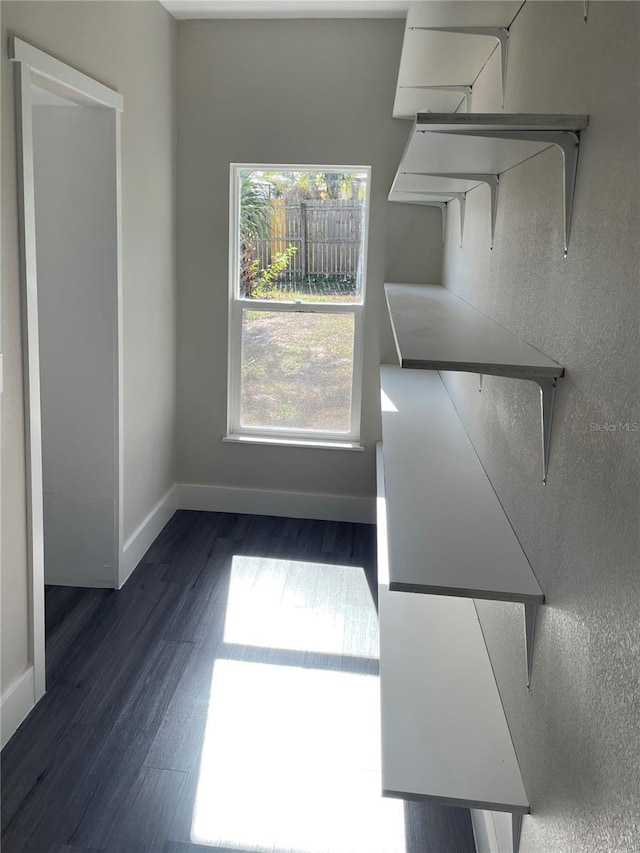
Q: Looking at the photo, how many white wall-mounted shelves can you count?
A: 5